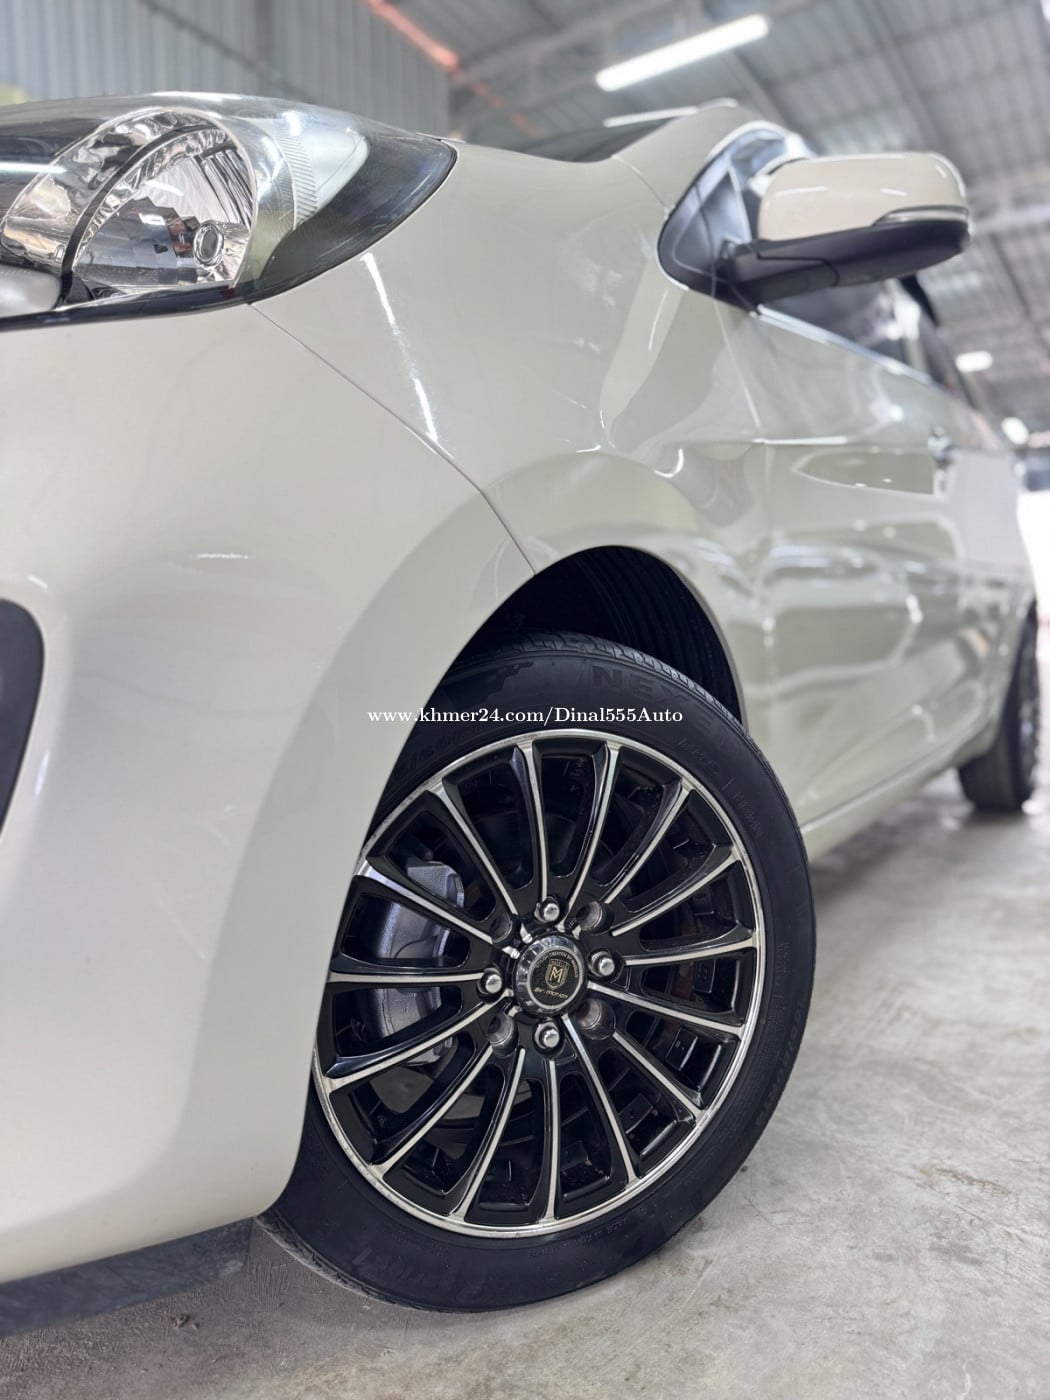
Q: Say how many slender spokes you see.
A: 15